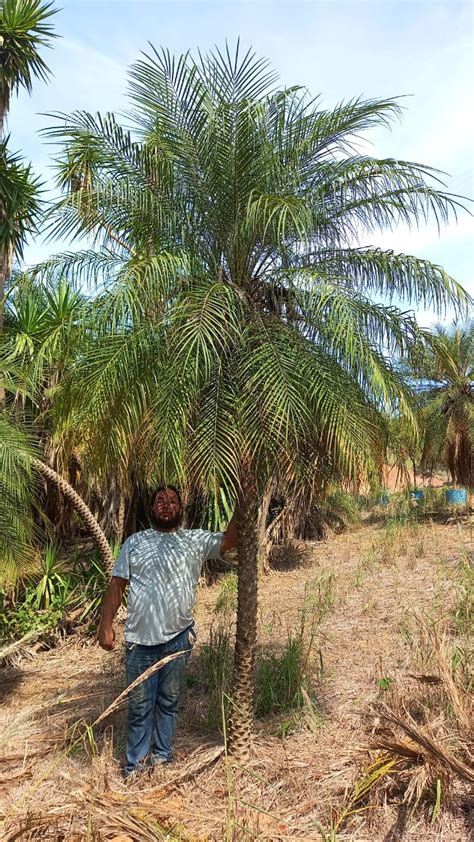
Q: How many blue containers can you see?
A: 3